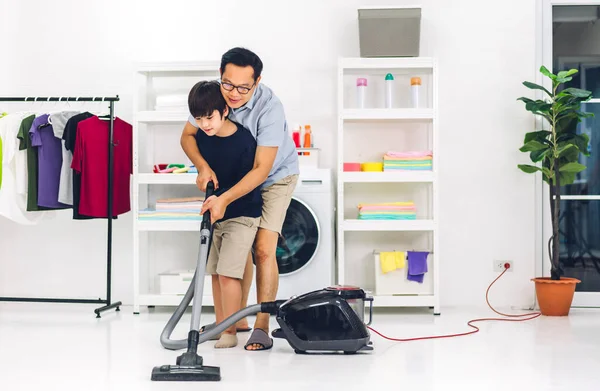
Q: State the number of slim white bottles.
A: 3